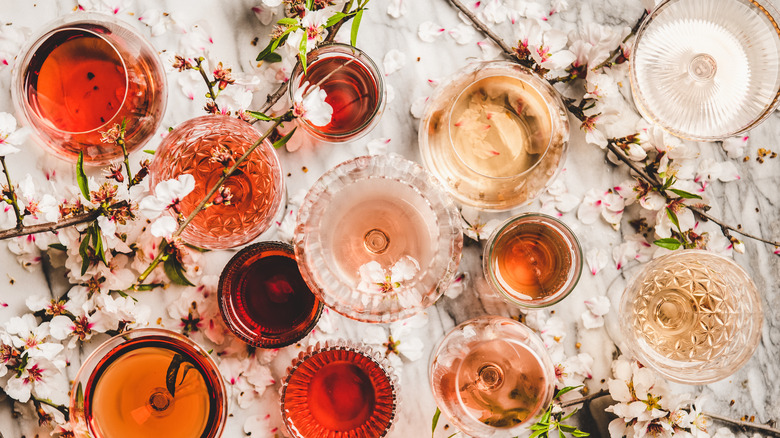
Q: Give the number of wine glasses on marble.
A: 12